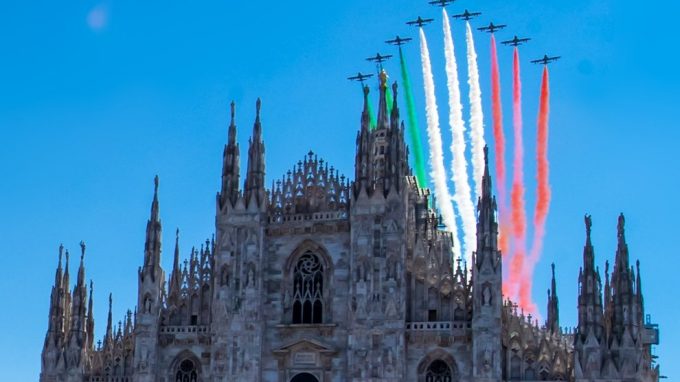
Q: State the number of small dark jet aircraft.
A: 9